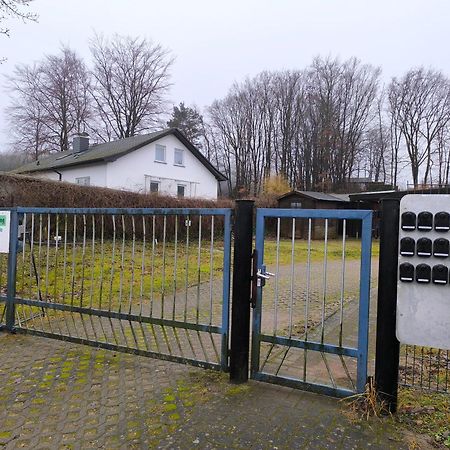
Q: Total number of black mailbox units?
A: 9